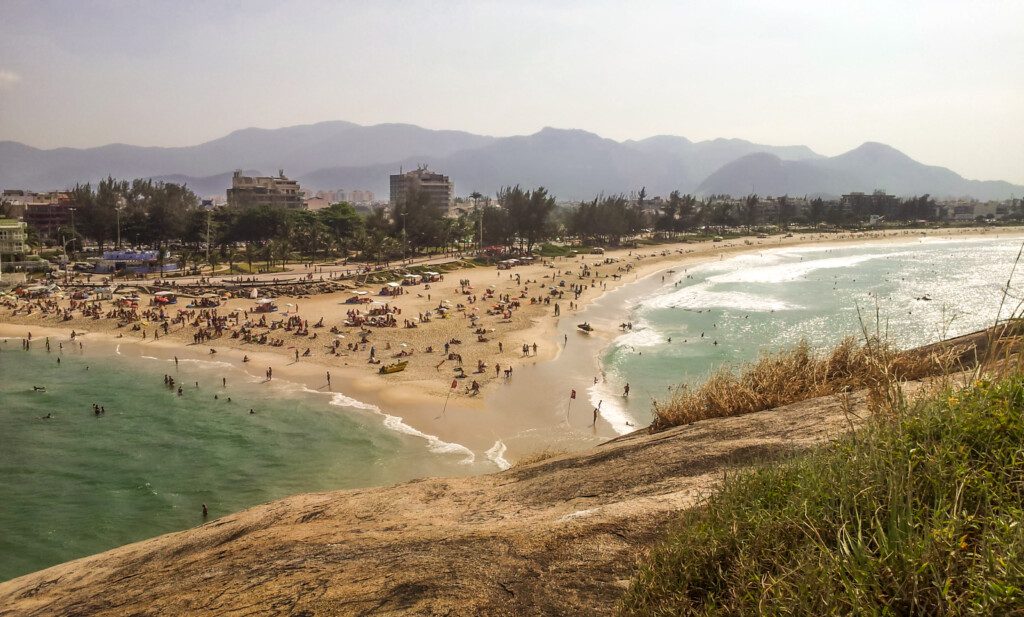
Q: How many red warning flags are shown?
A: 2